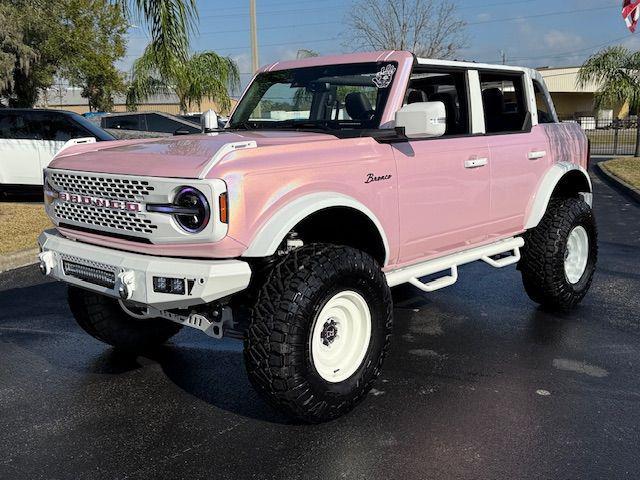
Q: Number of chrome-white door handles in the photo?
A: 2